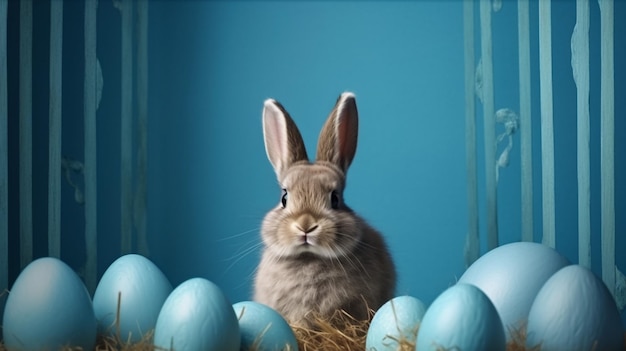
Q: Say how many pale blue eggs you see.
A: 8